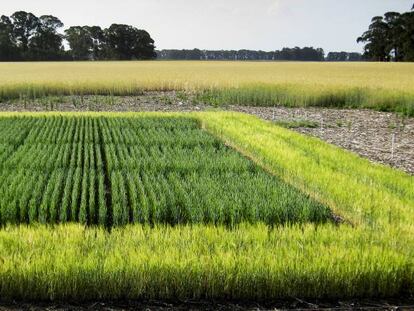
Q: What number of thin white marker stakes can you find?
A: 3